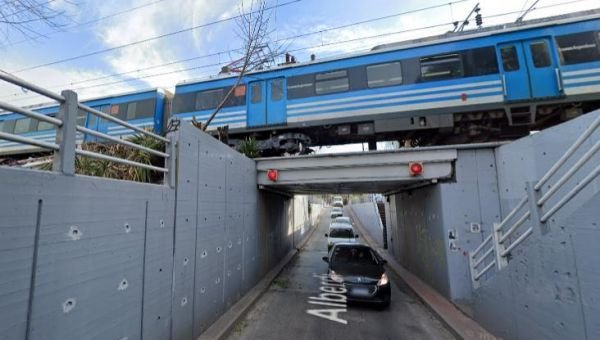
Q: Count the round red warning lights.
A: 2